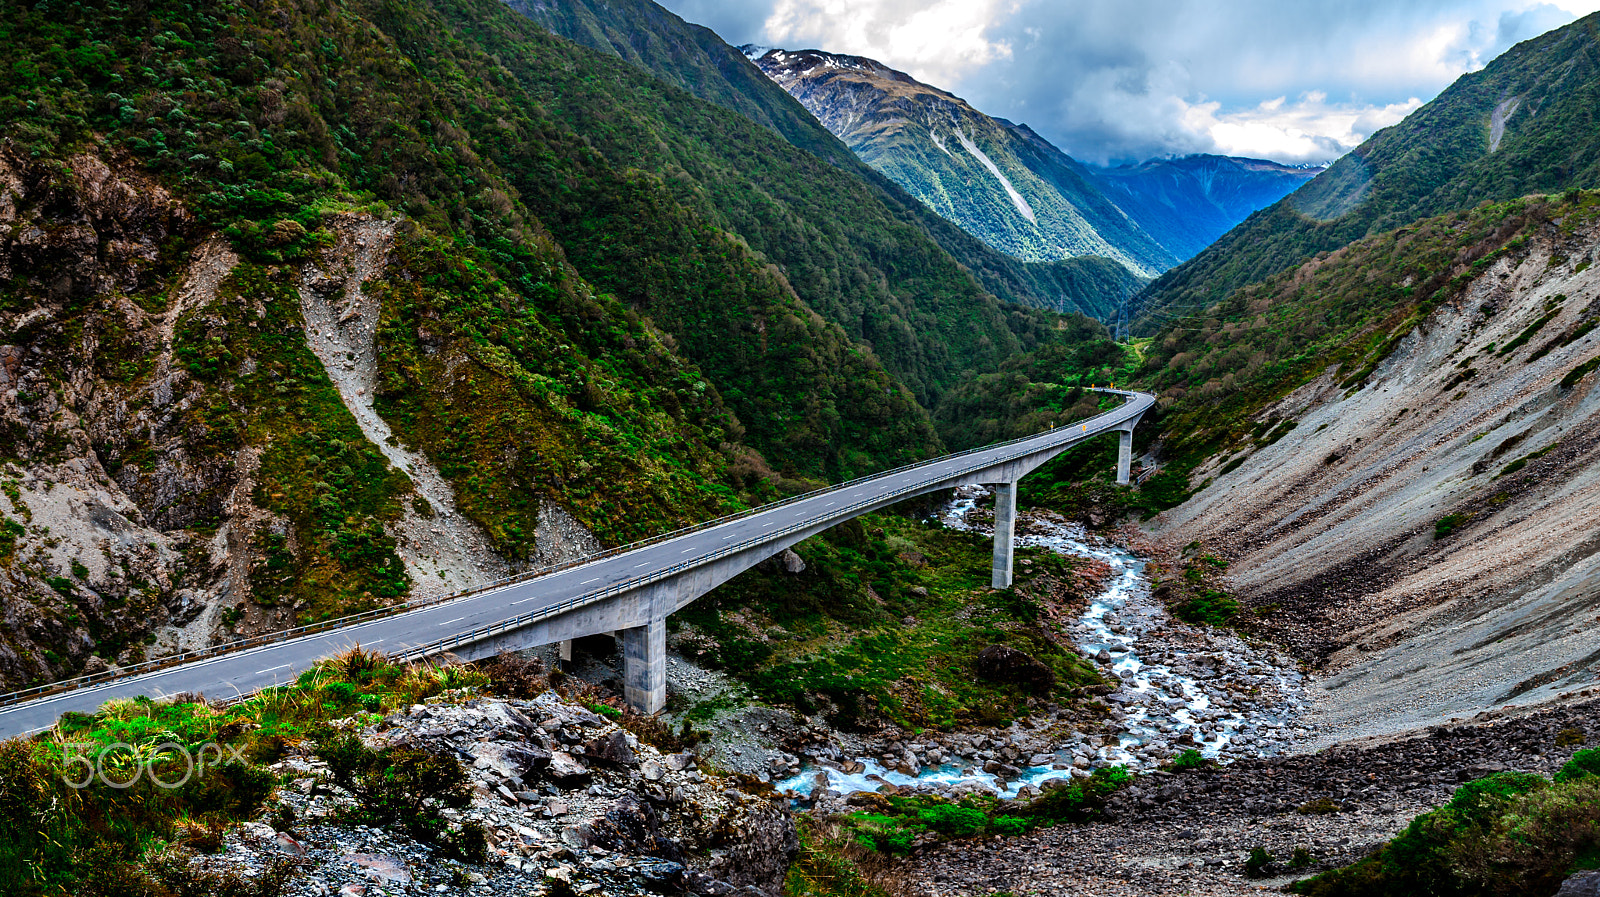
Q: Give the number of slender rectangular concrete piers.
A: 3